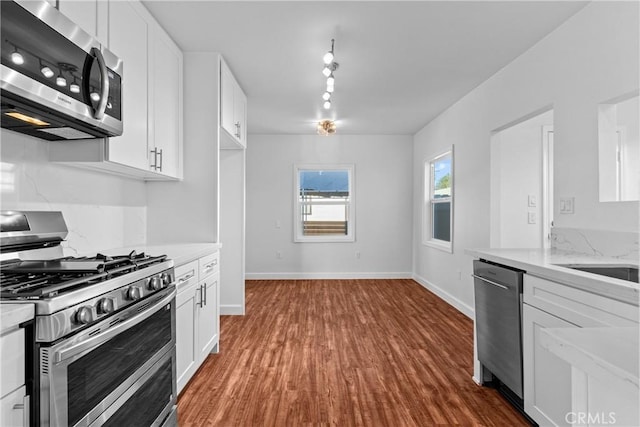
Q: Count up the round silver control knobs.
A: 5